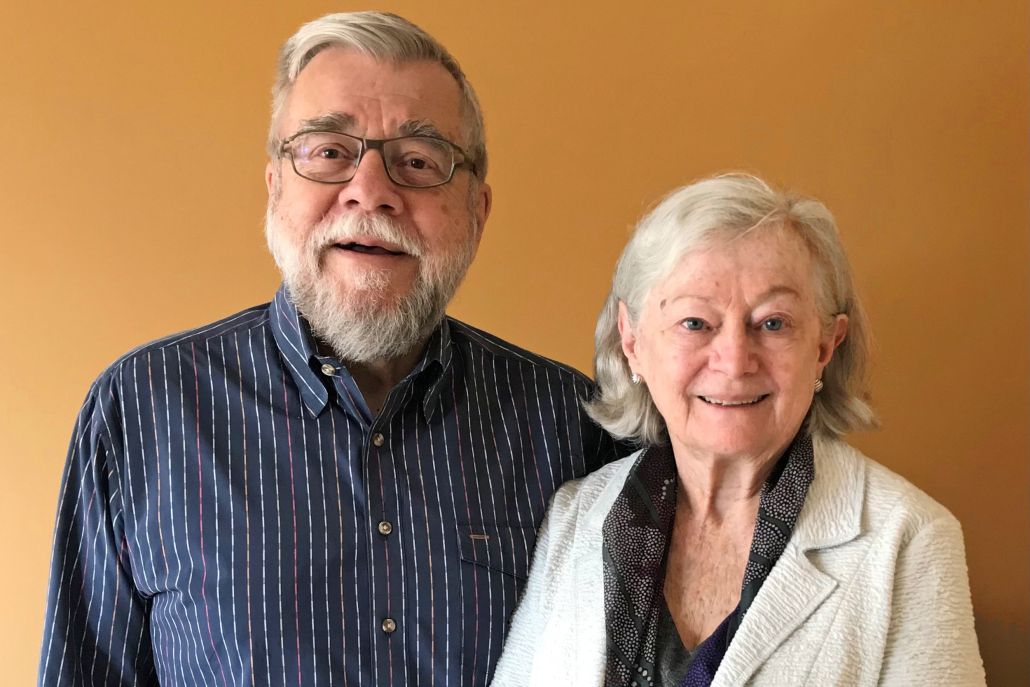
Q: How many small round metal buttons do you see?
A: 4